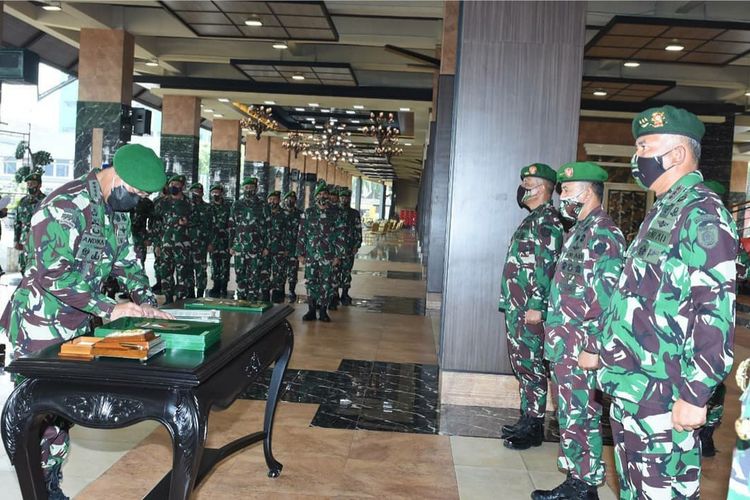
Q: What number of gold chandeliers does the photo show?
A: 5